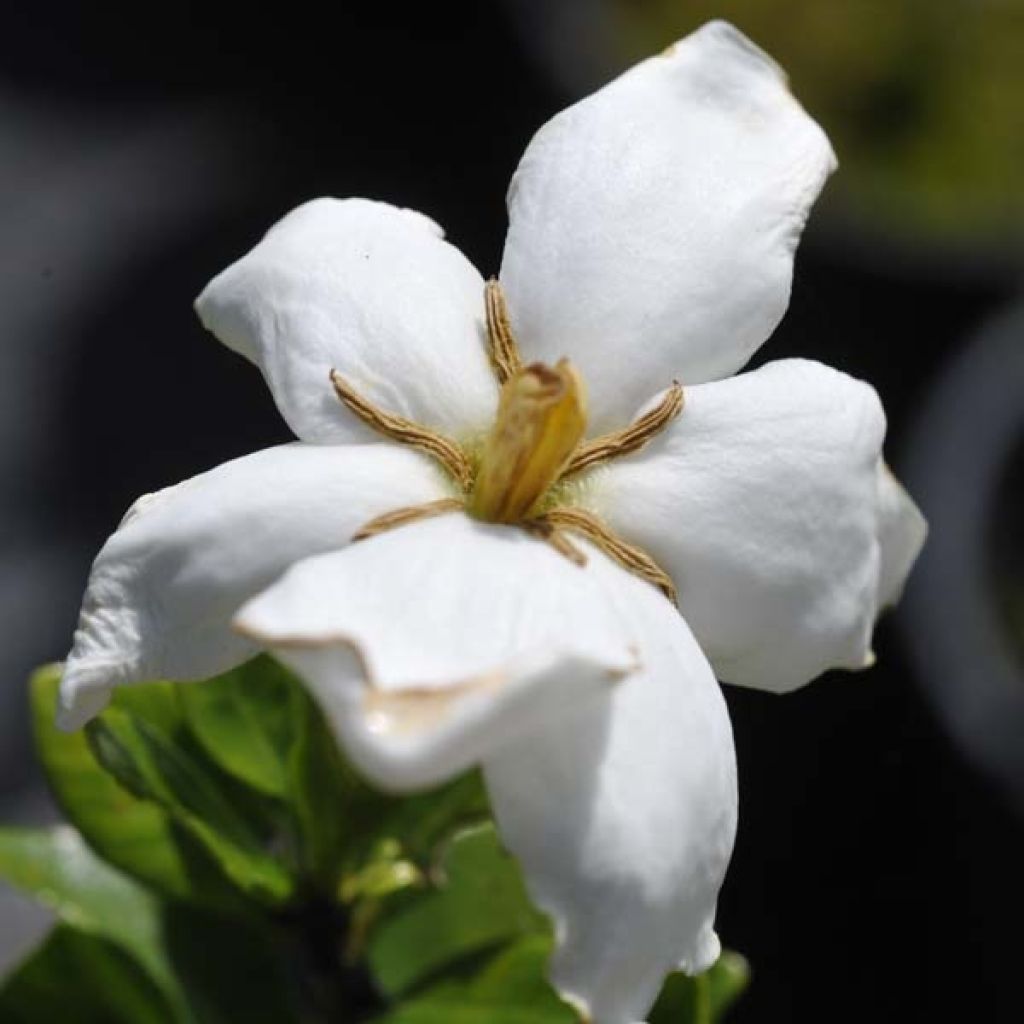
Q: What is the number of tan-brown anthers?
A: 6